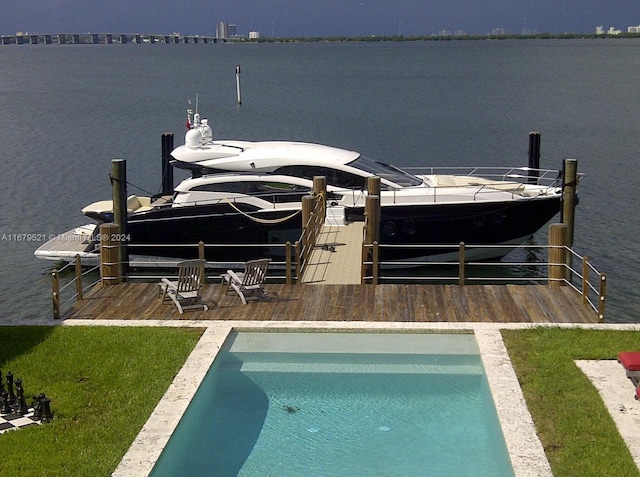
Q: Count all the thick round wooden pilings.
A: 10